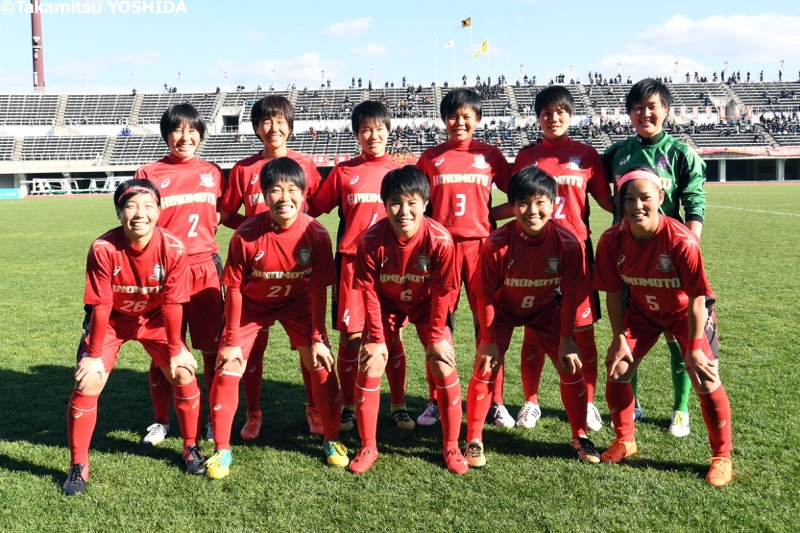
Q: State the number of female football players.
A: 11